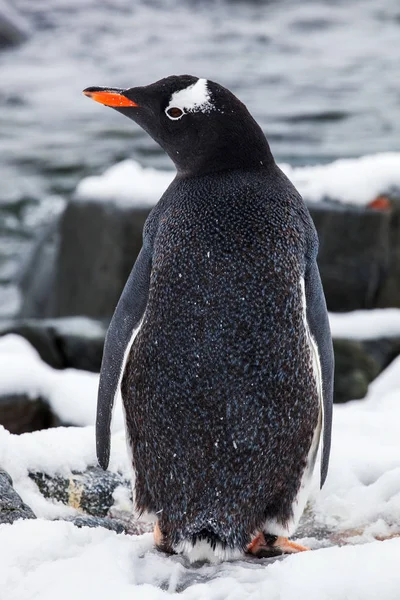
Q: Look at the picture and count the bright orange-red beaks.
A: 1